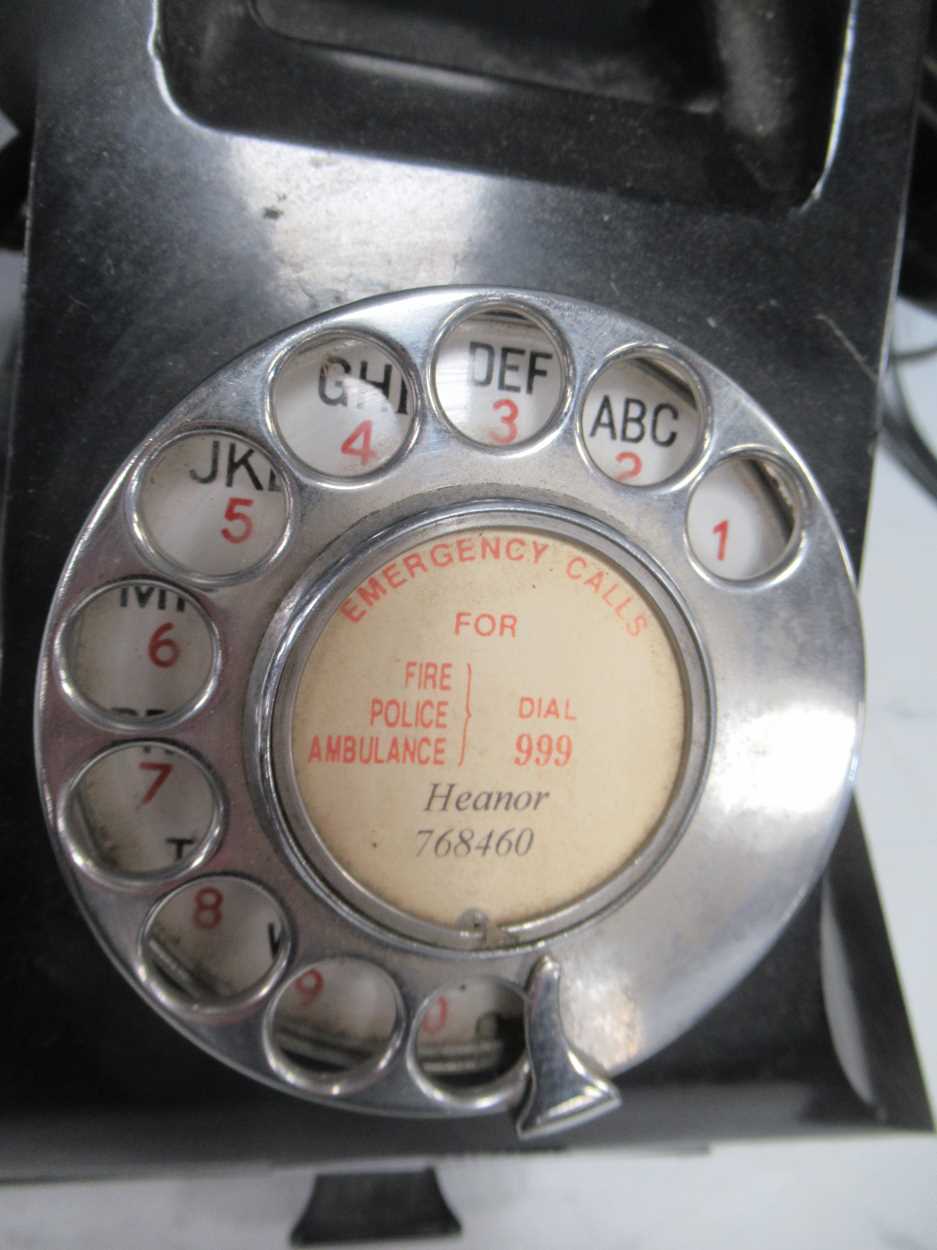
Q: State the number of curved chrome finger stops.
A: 1